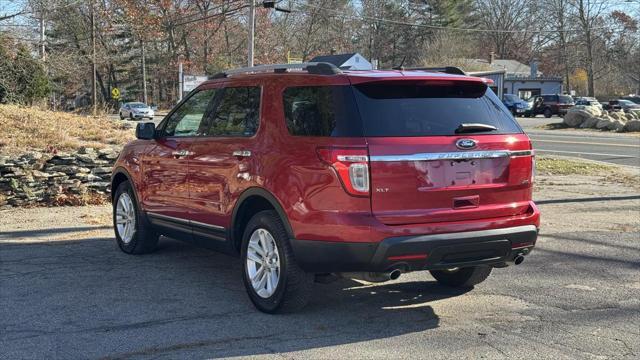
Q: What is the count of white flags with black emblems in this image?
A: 0